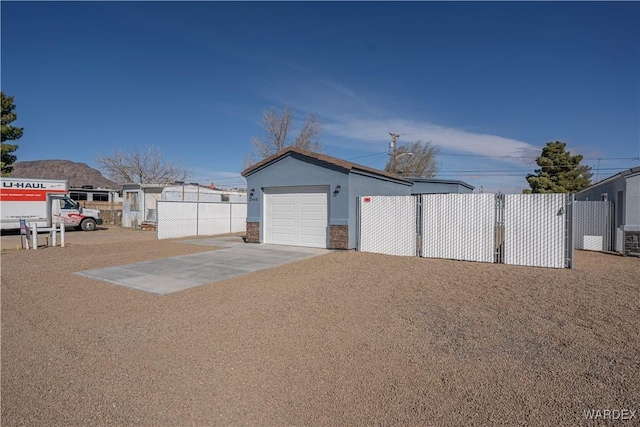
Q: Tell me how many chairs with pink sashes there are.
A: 0